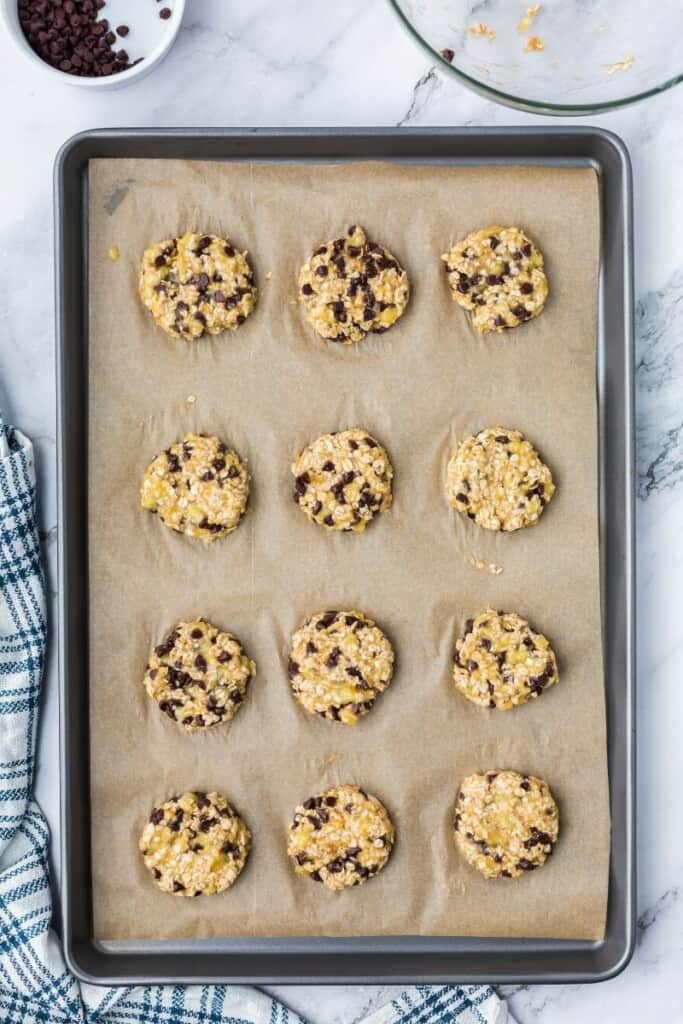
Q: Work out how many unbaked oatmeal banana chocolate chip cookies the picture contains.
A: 12